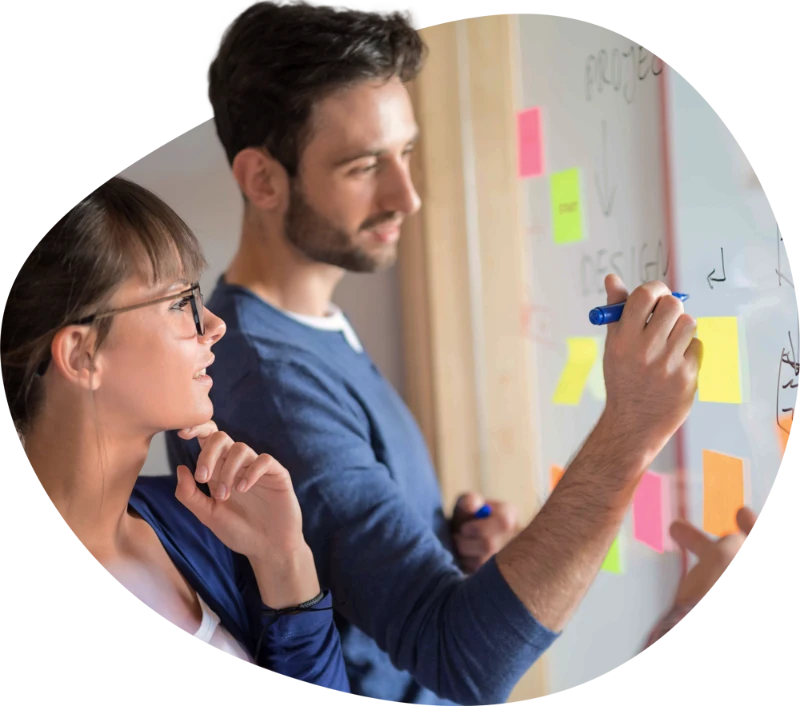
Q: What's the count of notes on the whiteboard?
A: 9